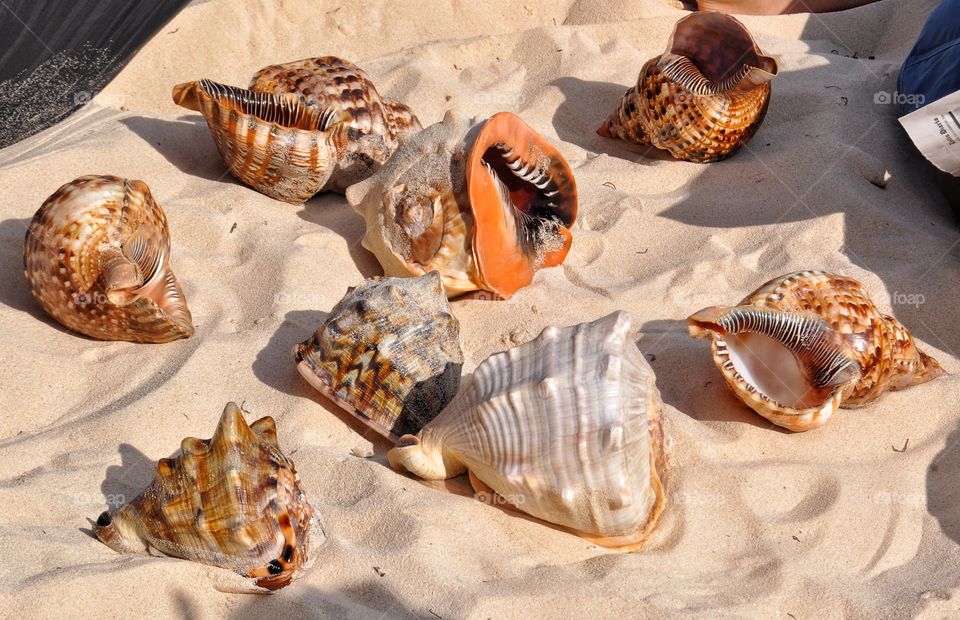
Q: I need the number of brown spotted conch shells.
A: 4